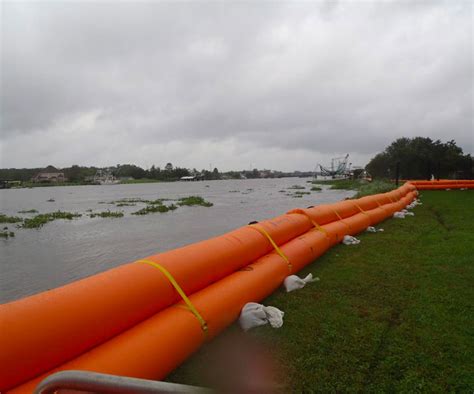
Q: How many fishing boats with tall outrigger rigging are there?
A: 1